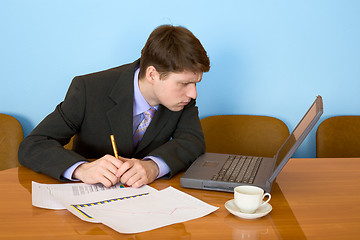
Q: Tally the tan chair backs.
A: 3